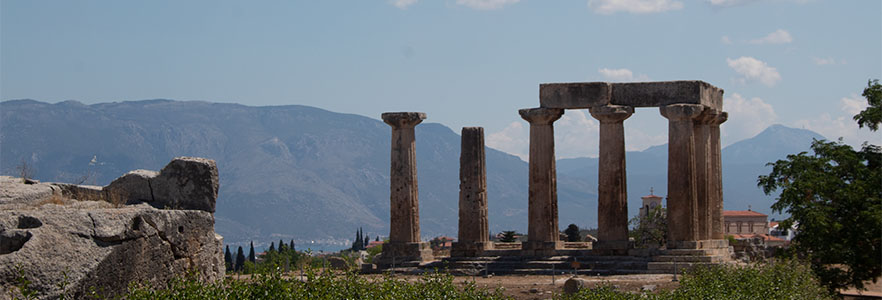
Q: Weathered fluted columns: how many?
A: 7